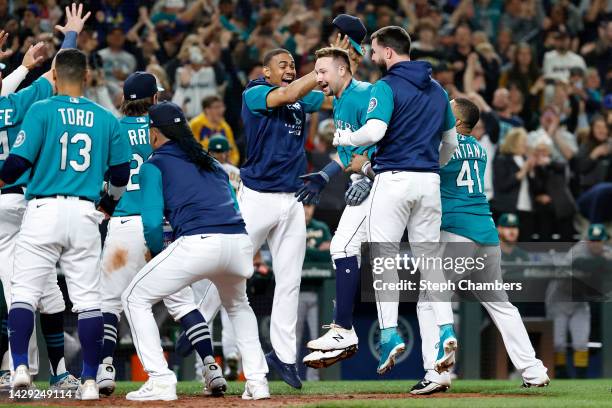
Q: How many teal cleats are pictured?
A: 2